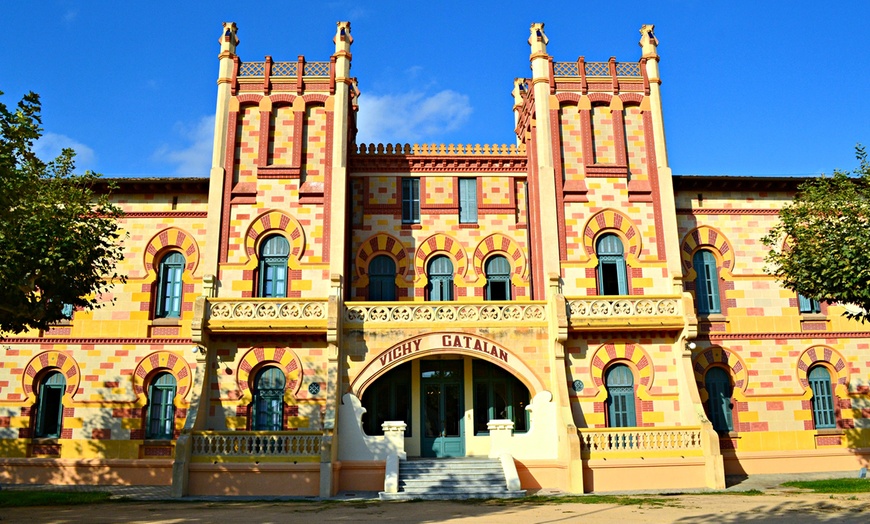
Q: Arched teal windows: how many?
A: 13